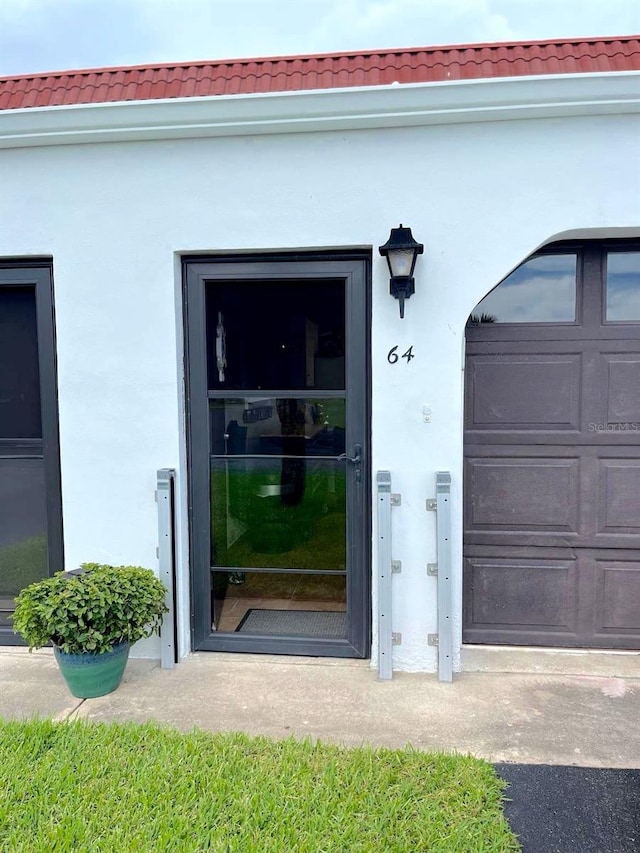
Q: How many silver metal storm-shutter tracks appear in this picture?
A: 3